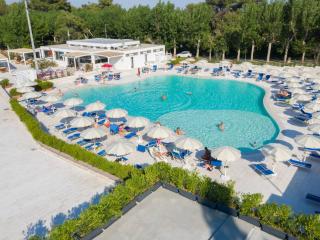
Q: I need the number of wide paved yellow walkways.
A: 0